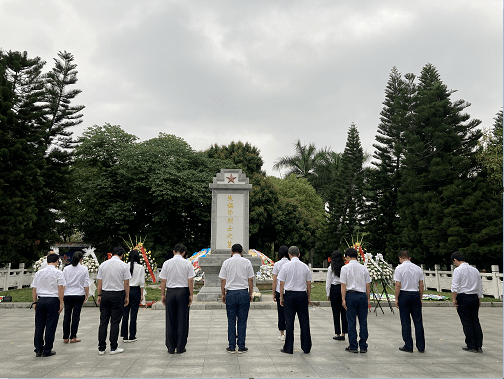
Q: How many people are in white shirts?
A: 12